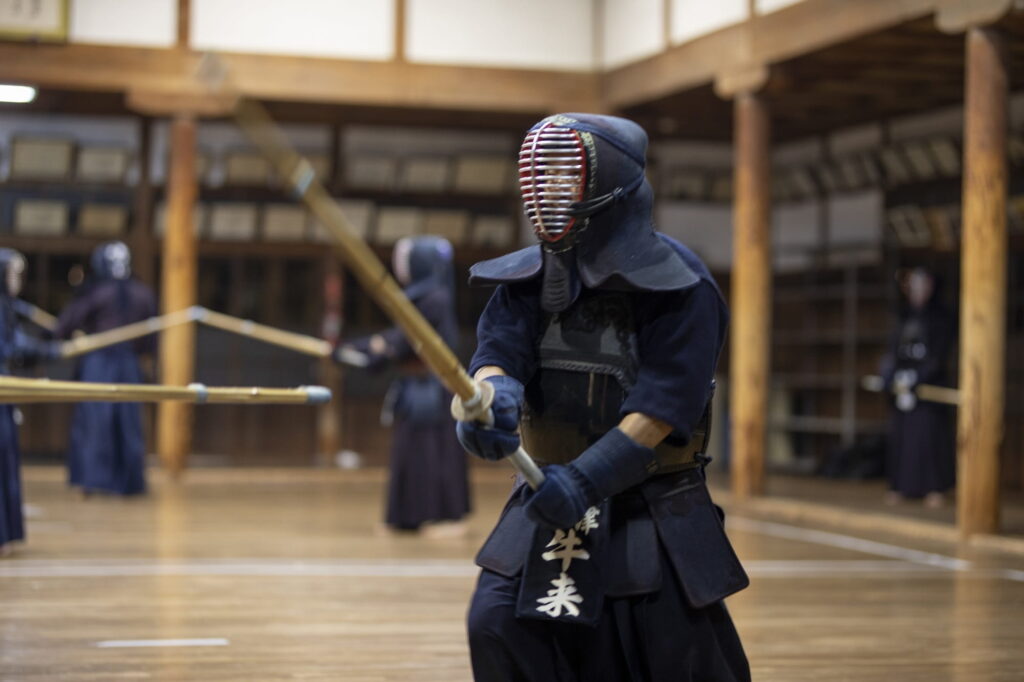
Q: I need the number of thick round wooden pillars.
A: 3